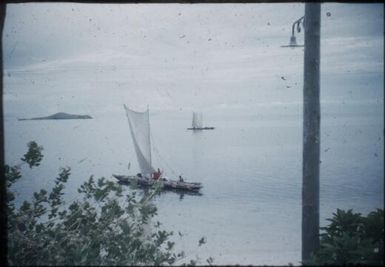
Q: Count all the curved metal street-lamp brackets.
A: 1